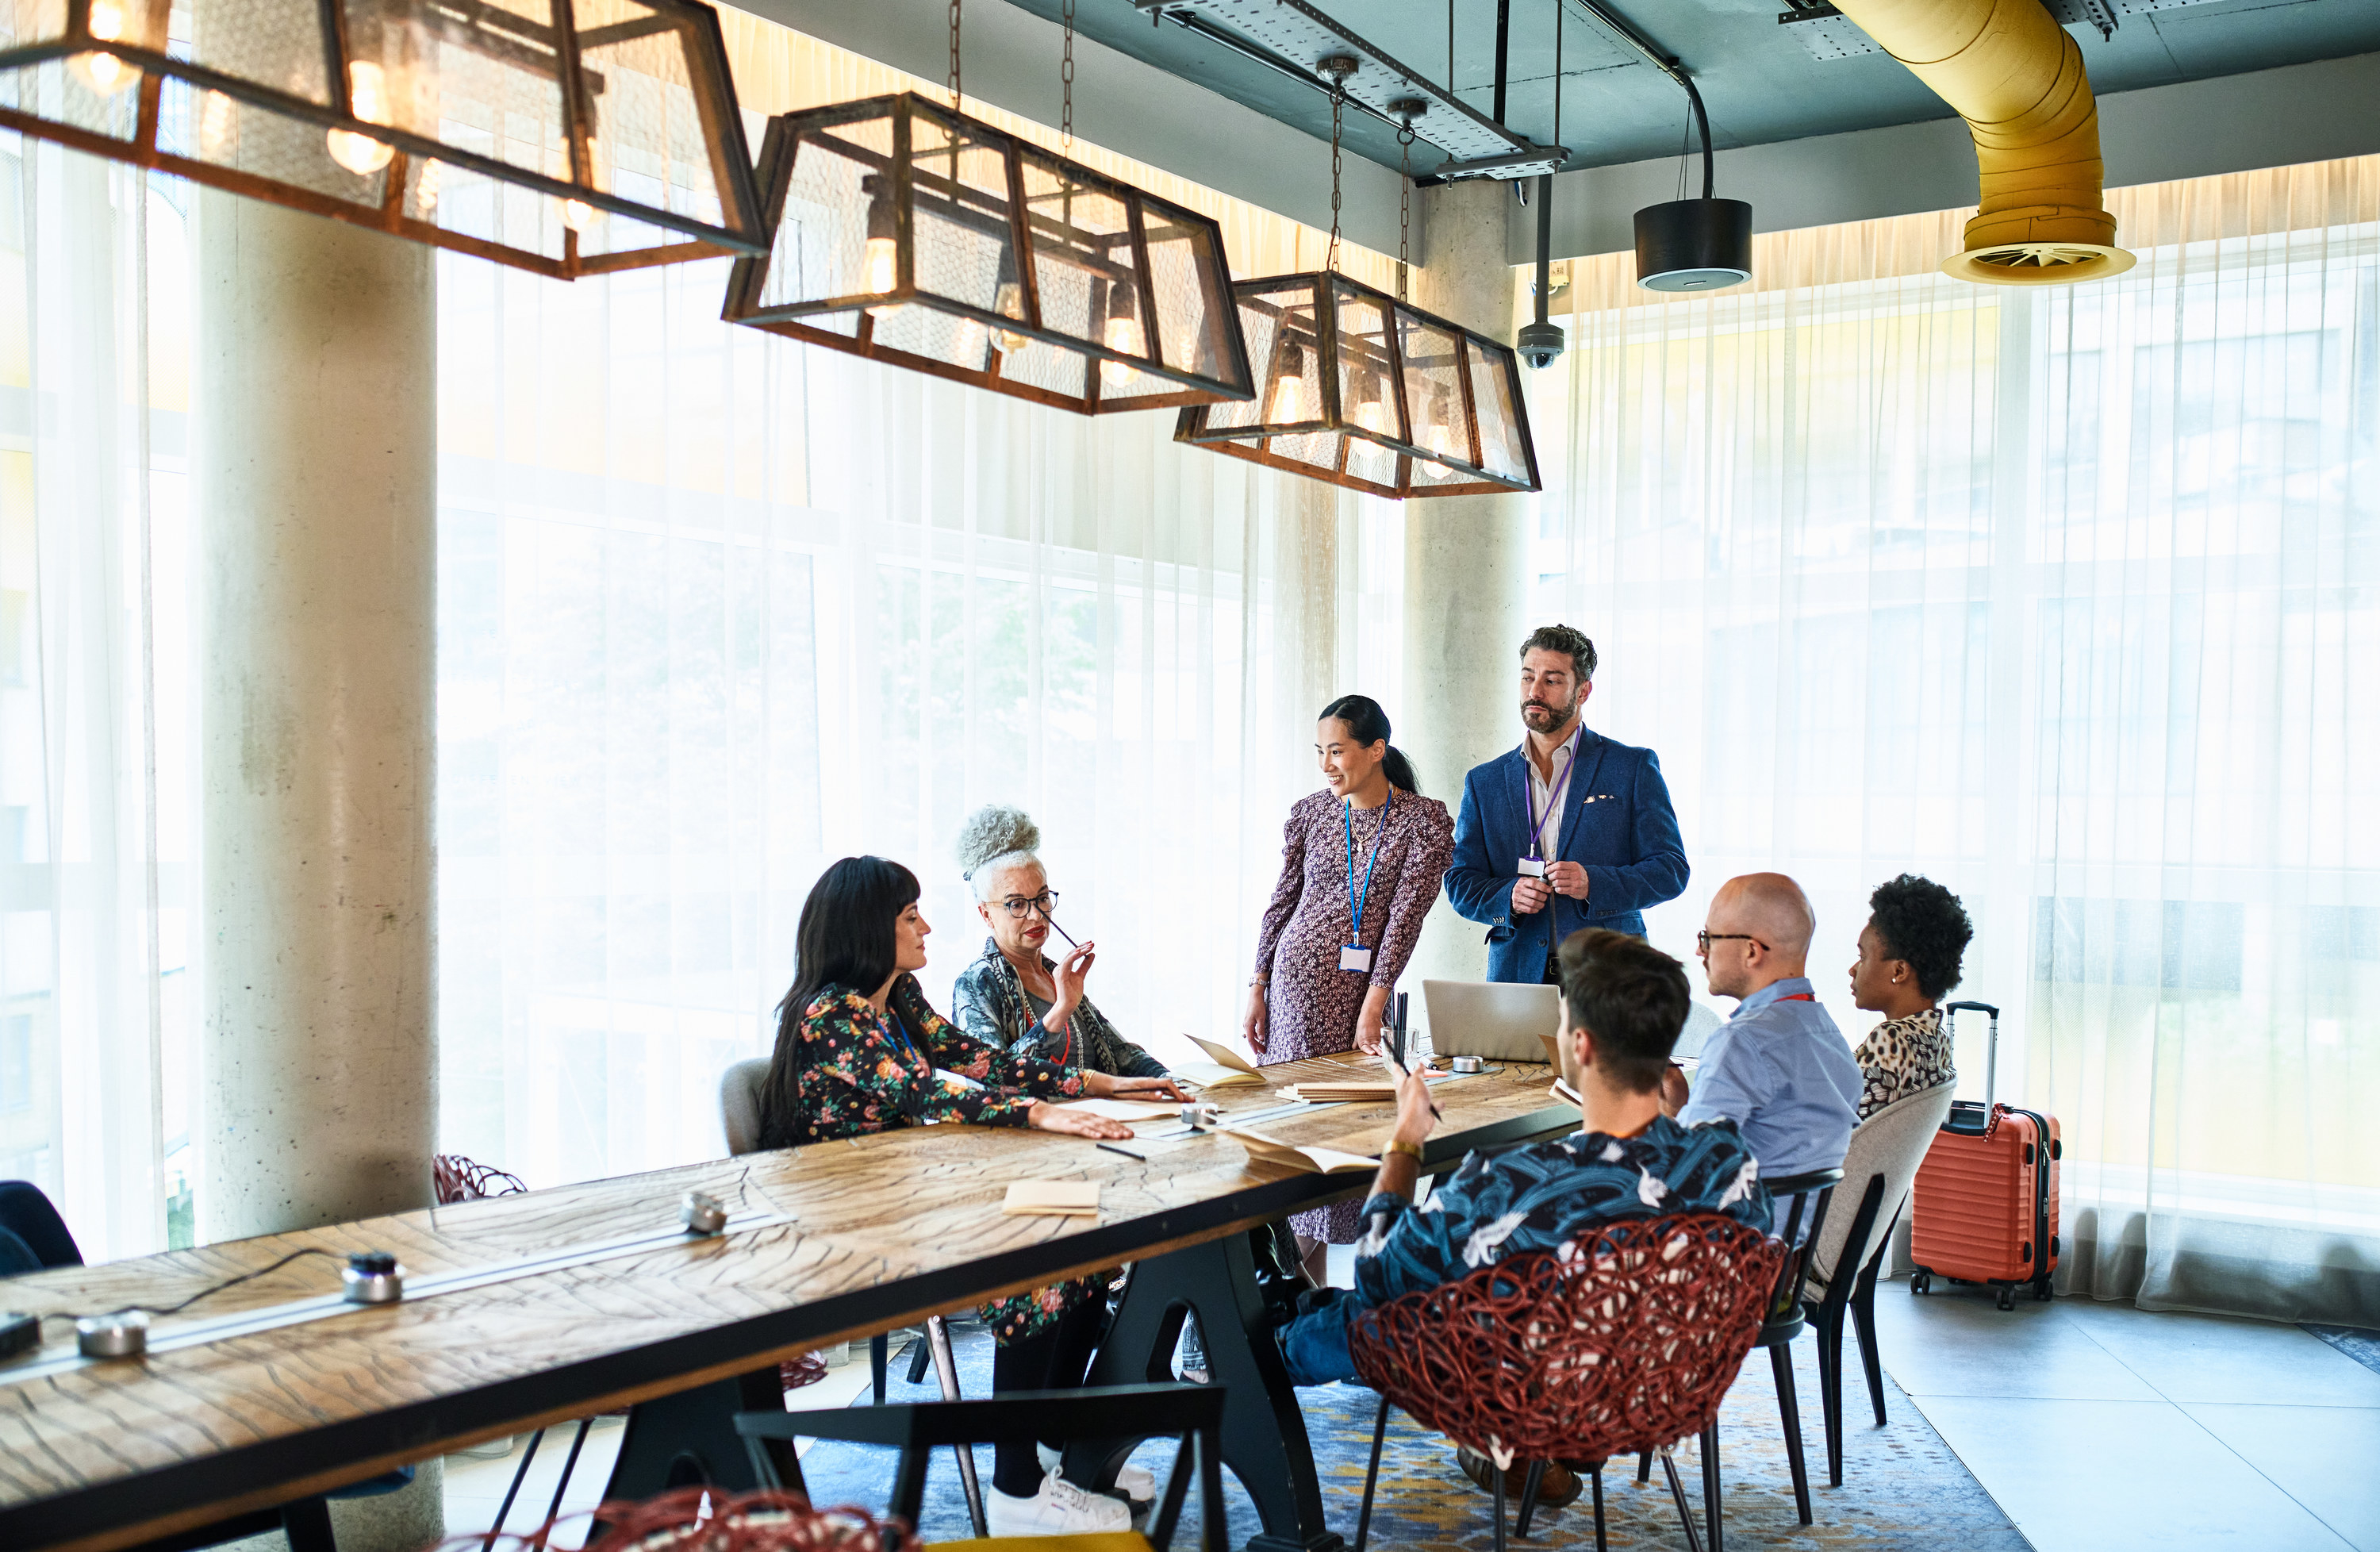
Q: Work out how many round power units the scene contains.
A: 5